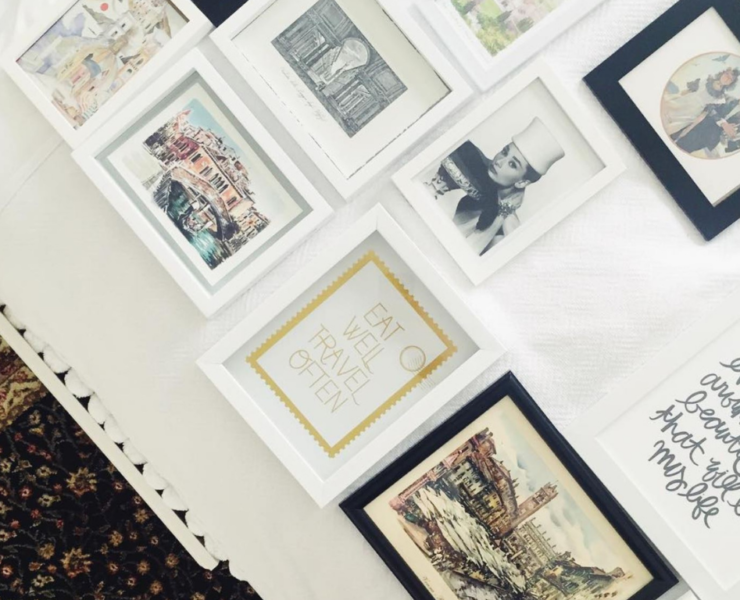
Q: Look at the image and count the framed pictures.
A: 9